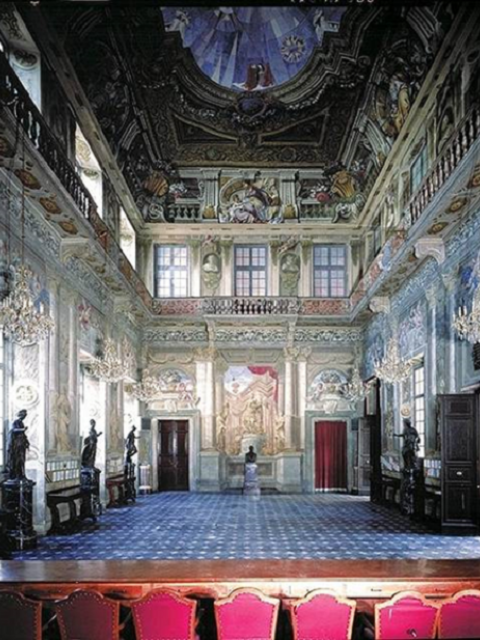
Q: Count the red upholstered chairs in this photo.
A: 7